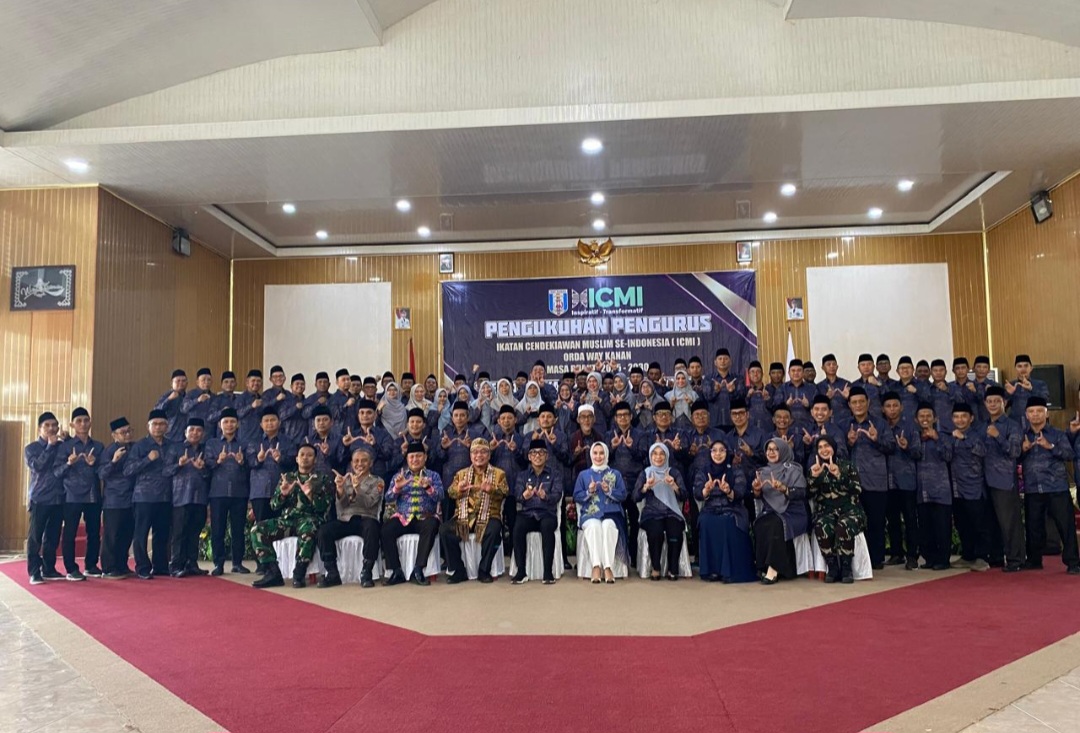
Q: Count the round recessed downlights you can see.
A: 12